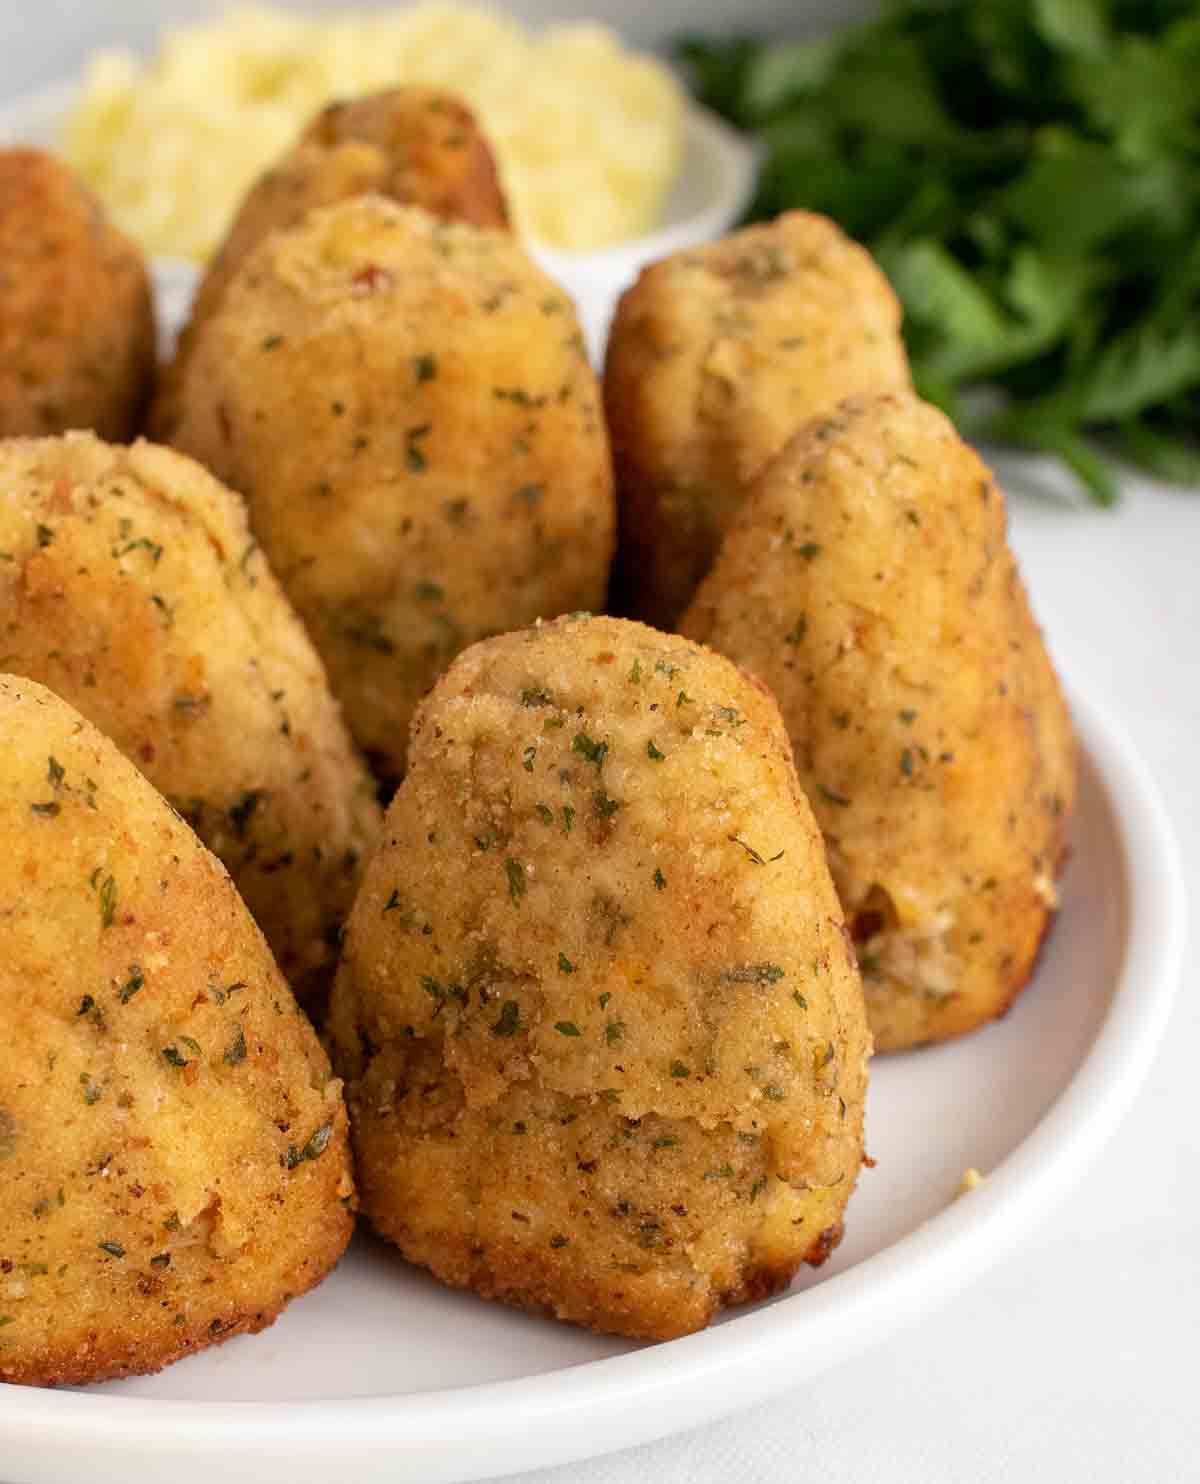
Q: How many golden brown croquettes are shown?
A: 8